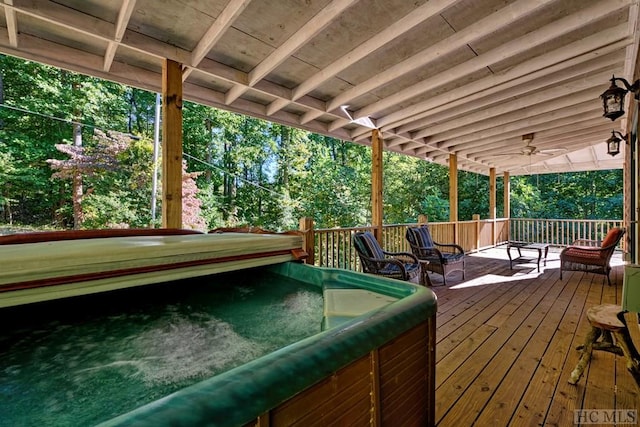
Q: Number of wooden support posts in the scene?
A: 5